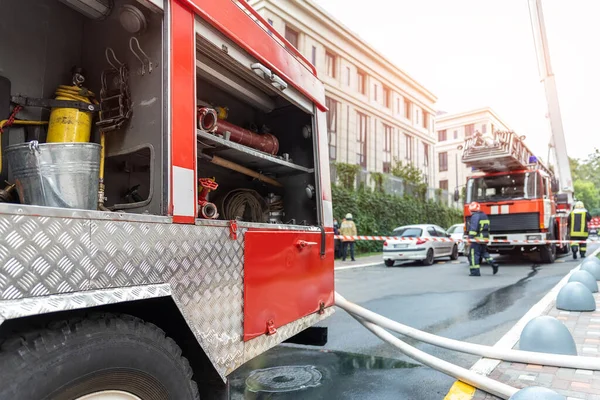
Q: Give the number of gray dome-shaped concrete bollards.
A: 6